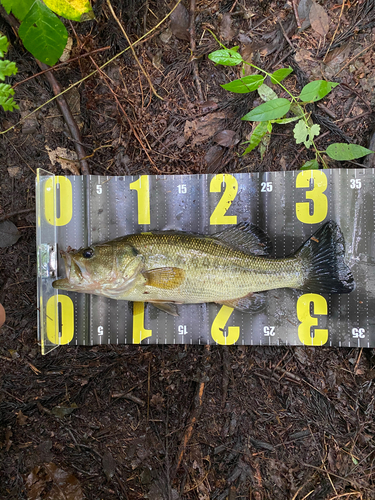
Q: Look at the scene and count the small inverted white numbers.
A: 4